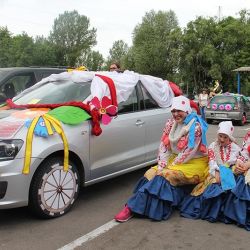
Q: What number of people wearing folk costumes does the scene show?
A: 3